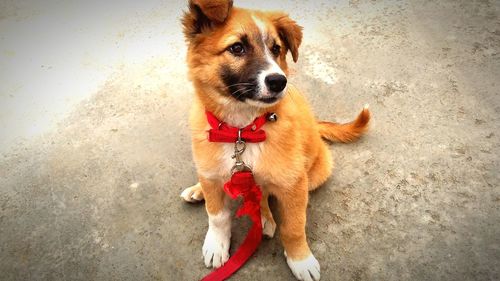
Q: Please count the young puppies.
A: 1